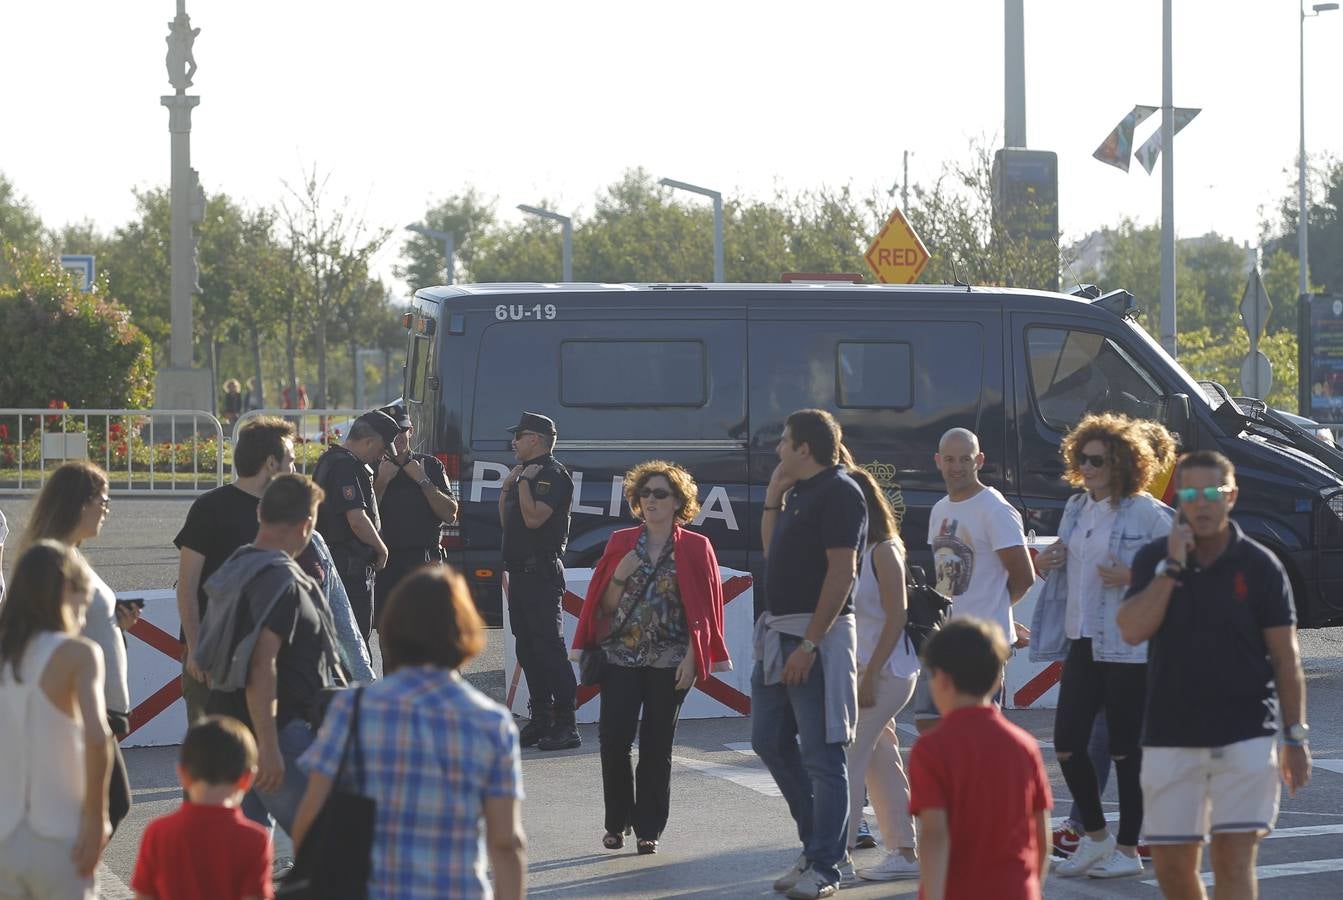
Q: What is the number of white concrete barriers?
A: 3